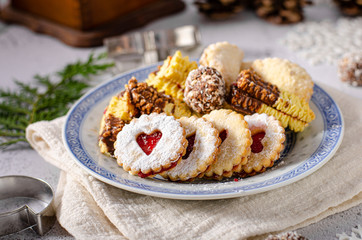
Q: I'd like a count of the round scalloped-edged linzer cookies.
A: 4